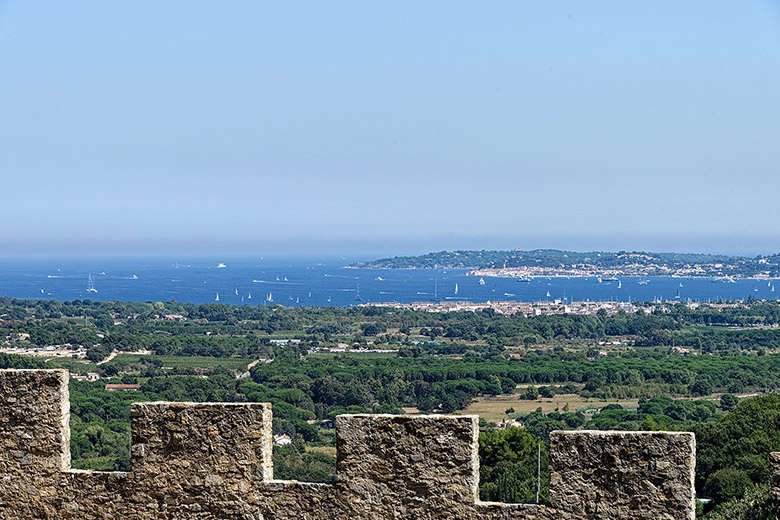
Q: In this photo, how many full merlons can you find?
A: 3